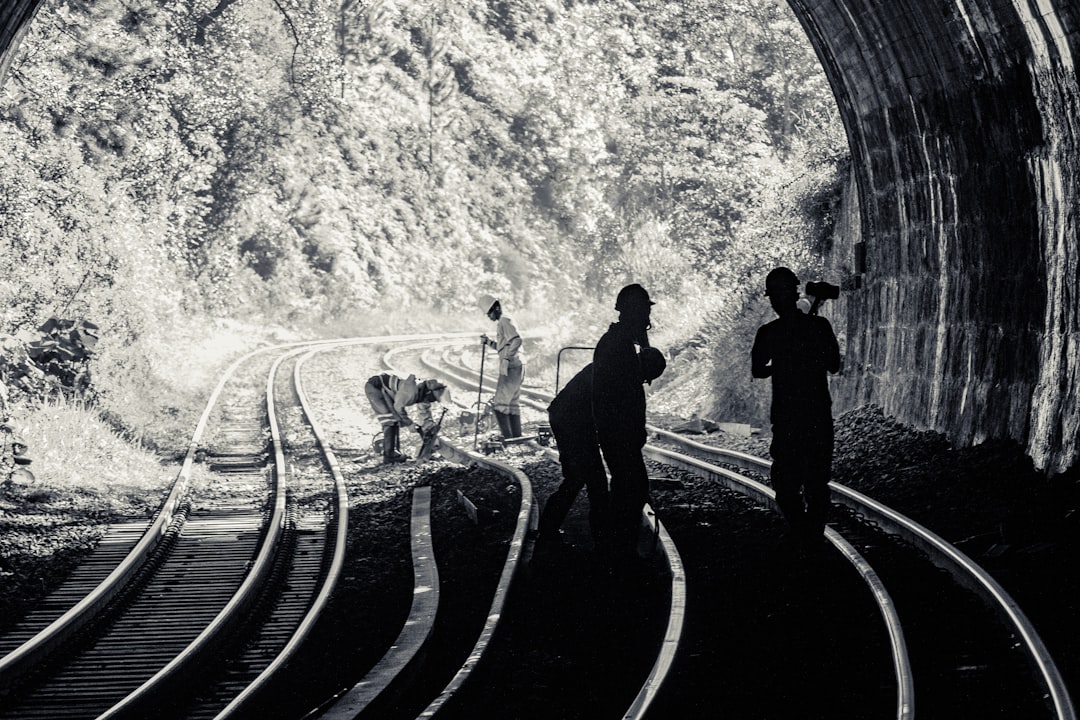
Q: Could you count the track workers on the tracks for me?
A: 5